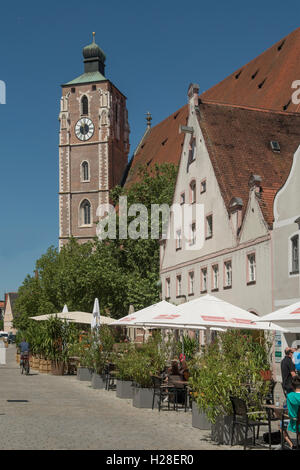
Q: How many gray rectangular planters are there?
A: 6